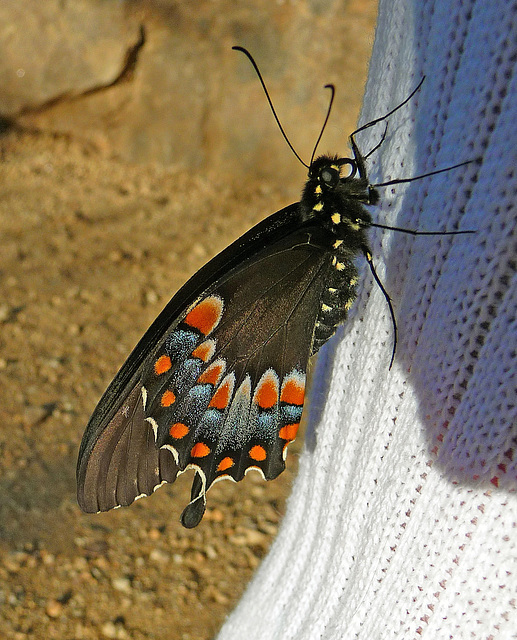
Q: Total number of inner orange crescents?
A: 6